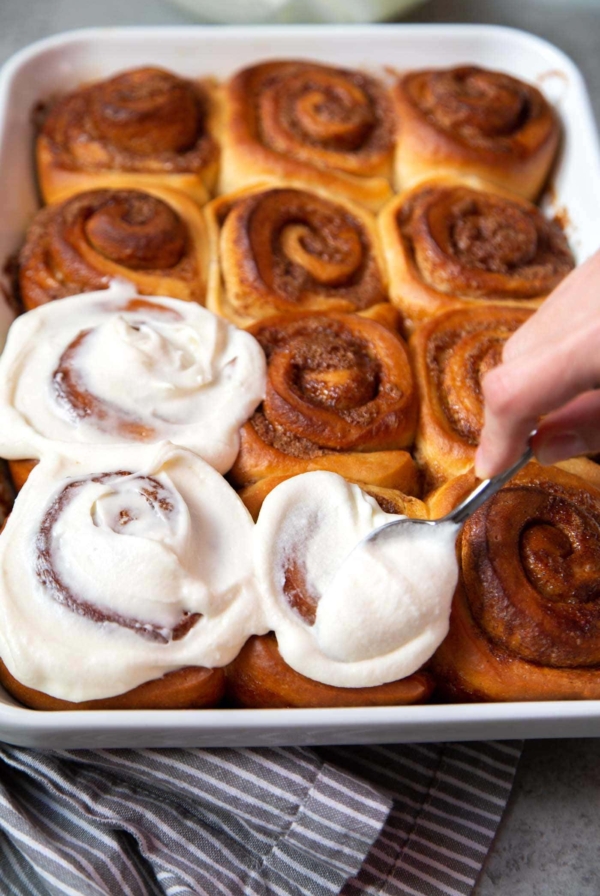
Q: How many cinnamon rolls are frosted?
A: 3